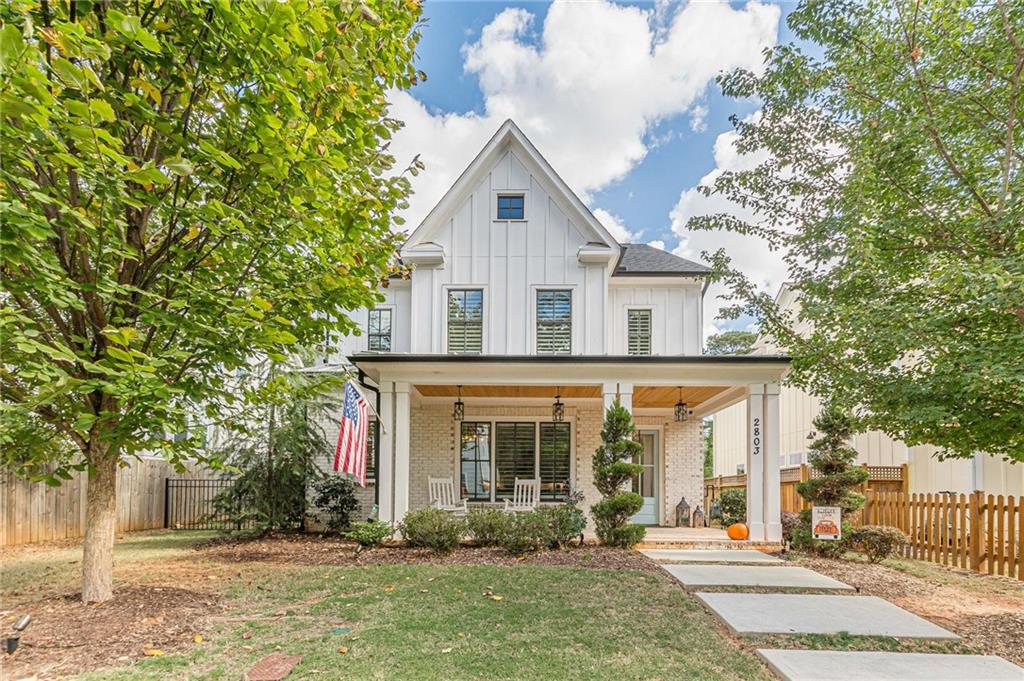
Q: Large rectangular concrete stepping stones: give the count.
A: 4